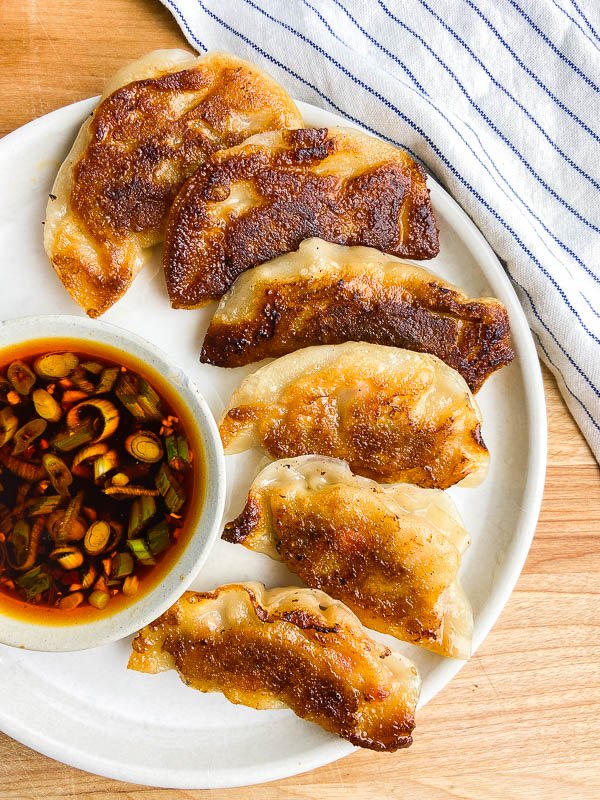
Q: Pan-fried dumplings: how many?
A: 6